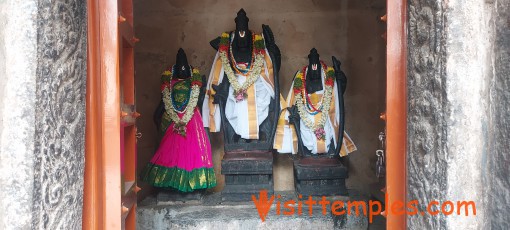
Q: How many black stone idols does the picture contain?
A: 3